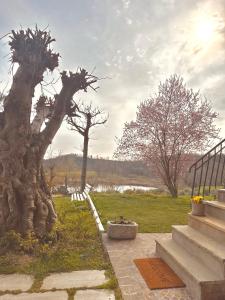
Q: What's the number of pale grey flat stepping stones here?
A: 4